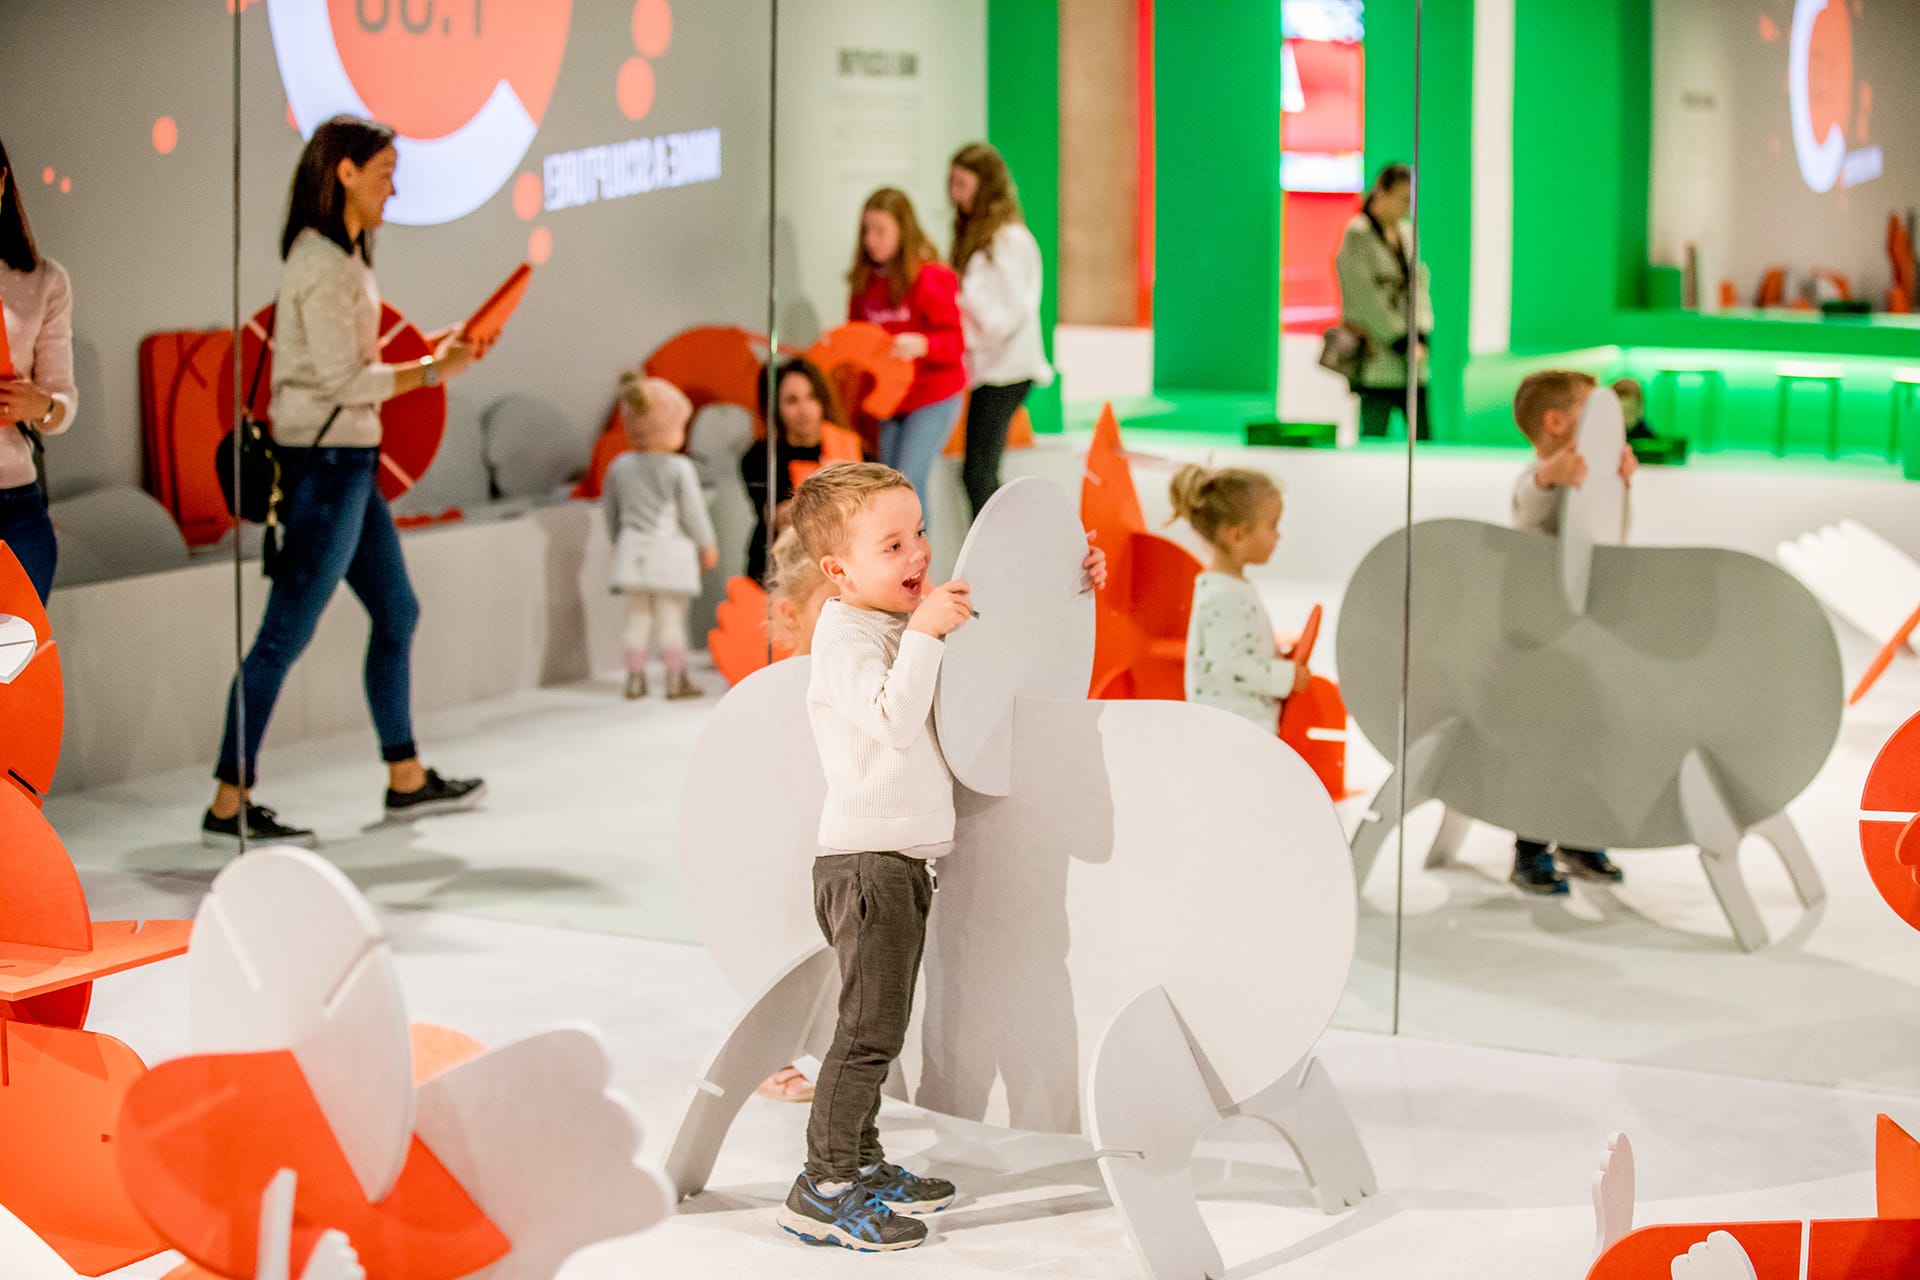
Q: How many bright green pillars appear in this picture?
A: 4